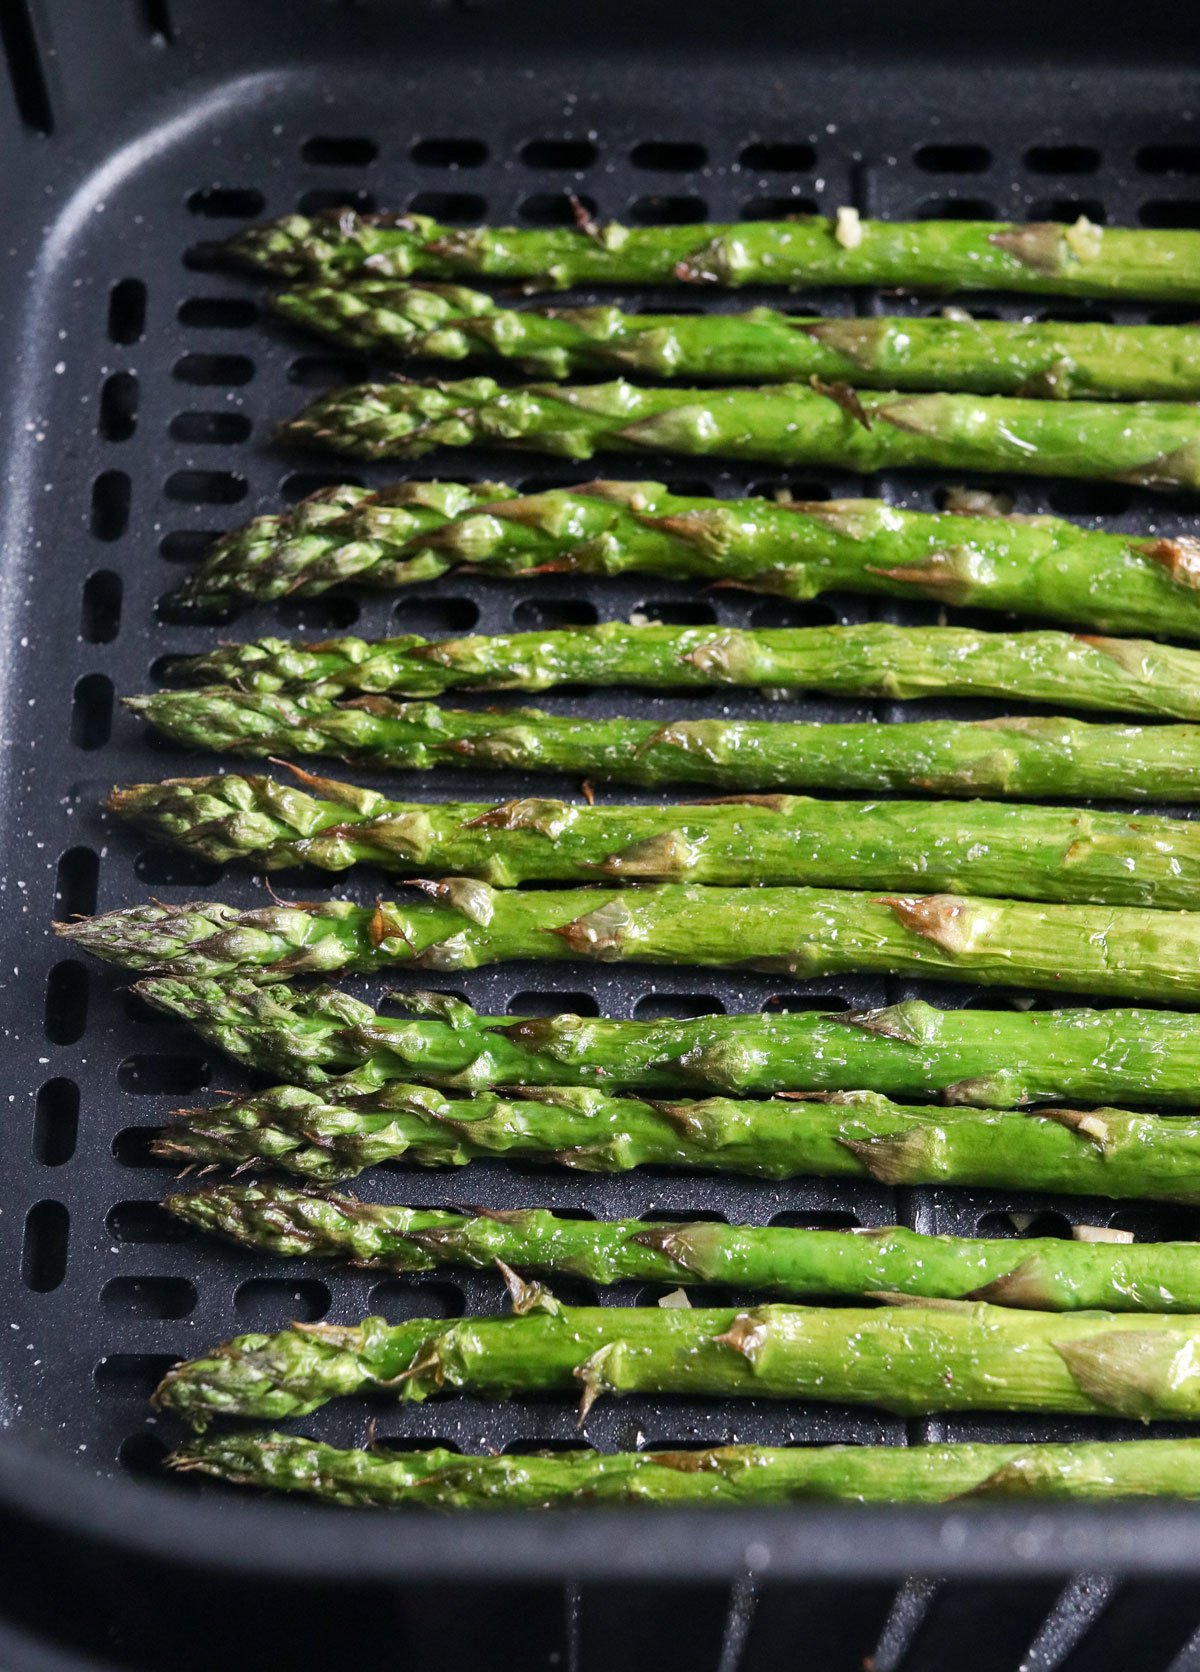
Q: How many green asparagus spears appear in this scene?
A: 13